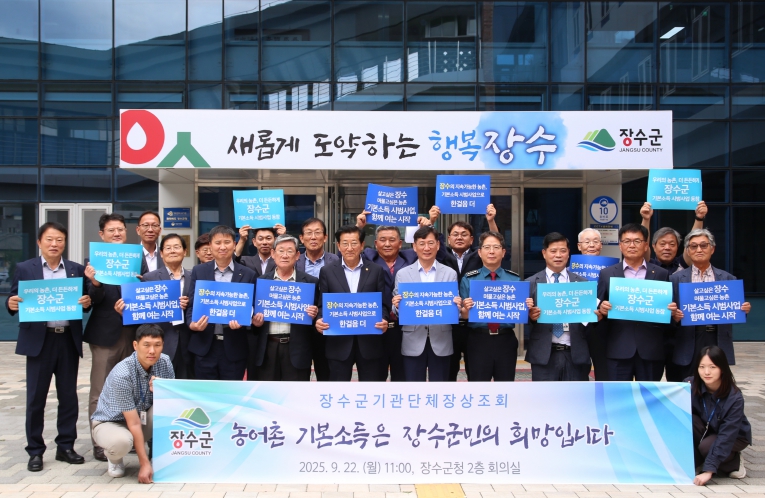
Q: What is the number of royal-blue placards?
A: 10